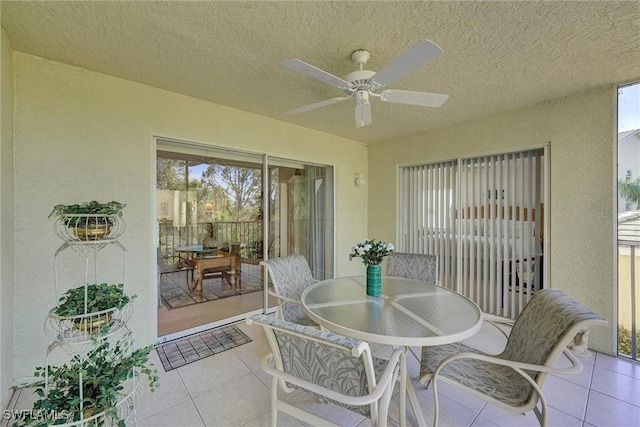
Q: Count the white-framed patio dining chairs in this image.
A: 4